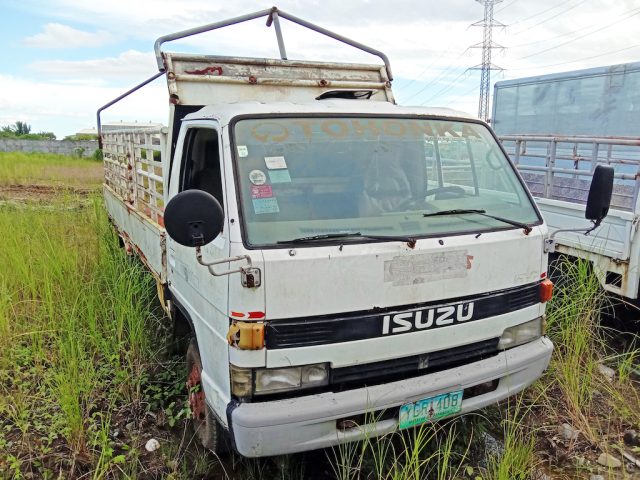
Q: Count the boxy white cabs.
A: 1